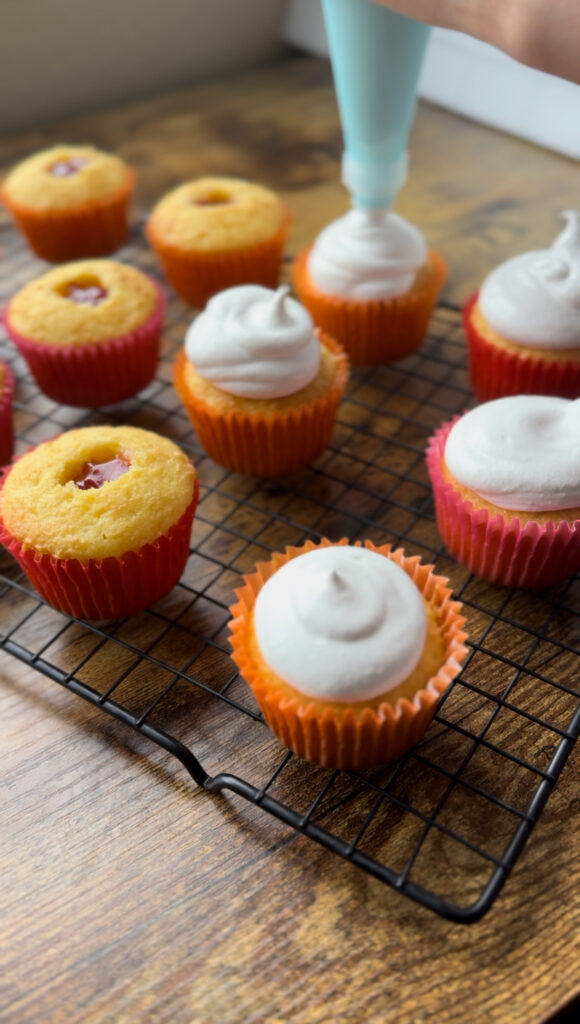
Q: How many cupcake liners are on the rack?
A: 10